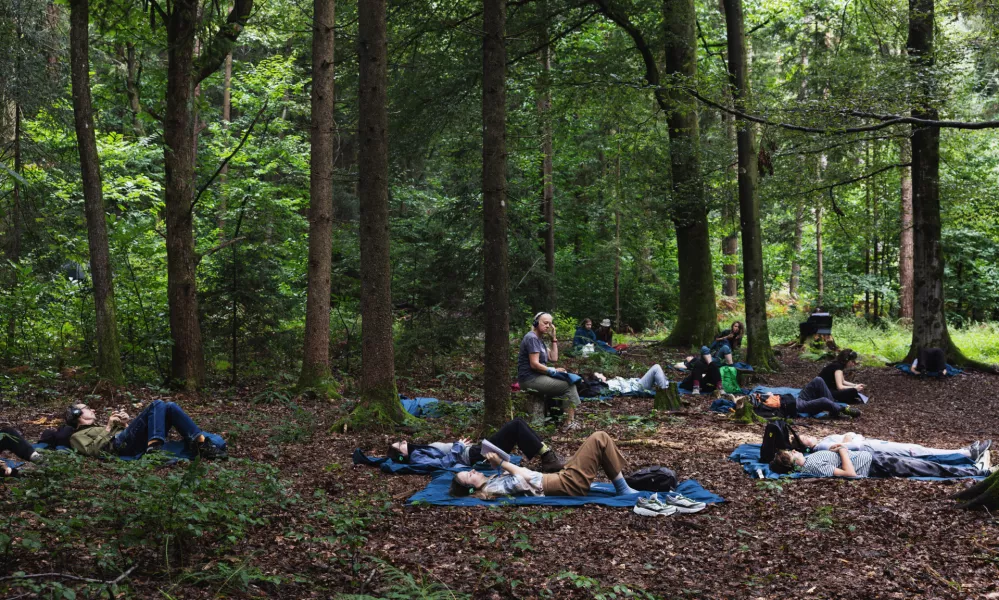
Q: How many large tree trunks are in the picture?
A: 8